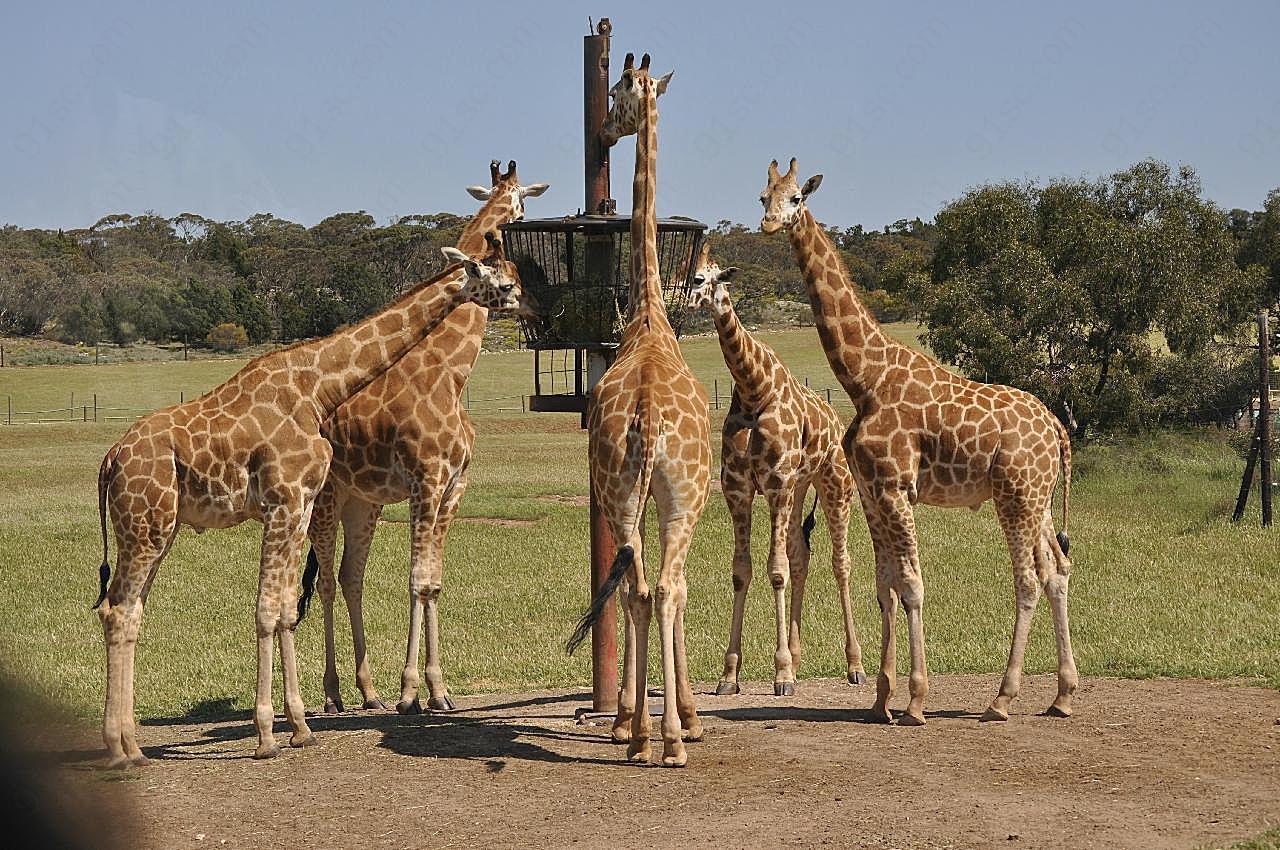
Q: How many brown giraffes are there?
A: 5